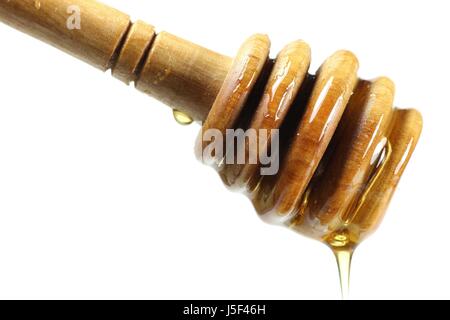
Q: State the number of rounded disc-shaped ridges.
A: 5